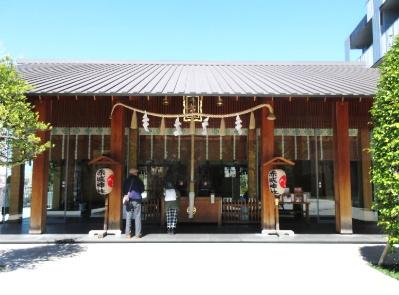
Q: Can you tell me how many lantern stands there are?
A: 2